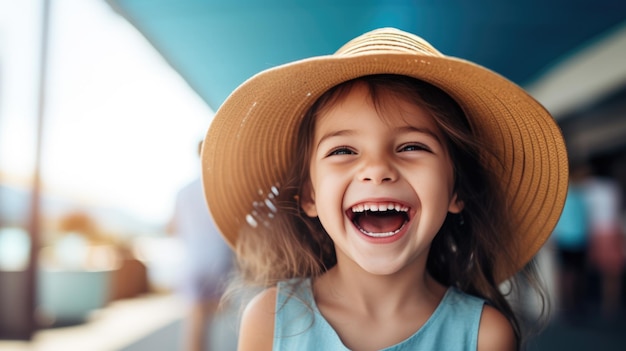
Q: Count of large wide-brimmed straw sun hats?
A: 1